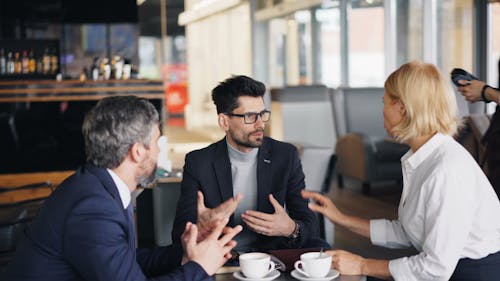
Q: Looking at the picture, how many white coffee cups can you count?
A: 2